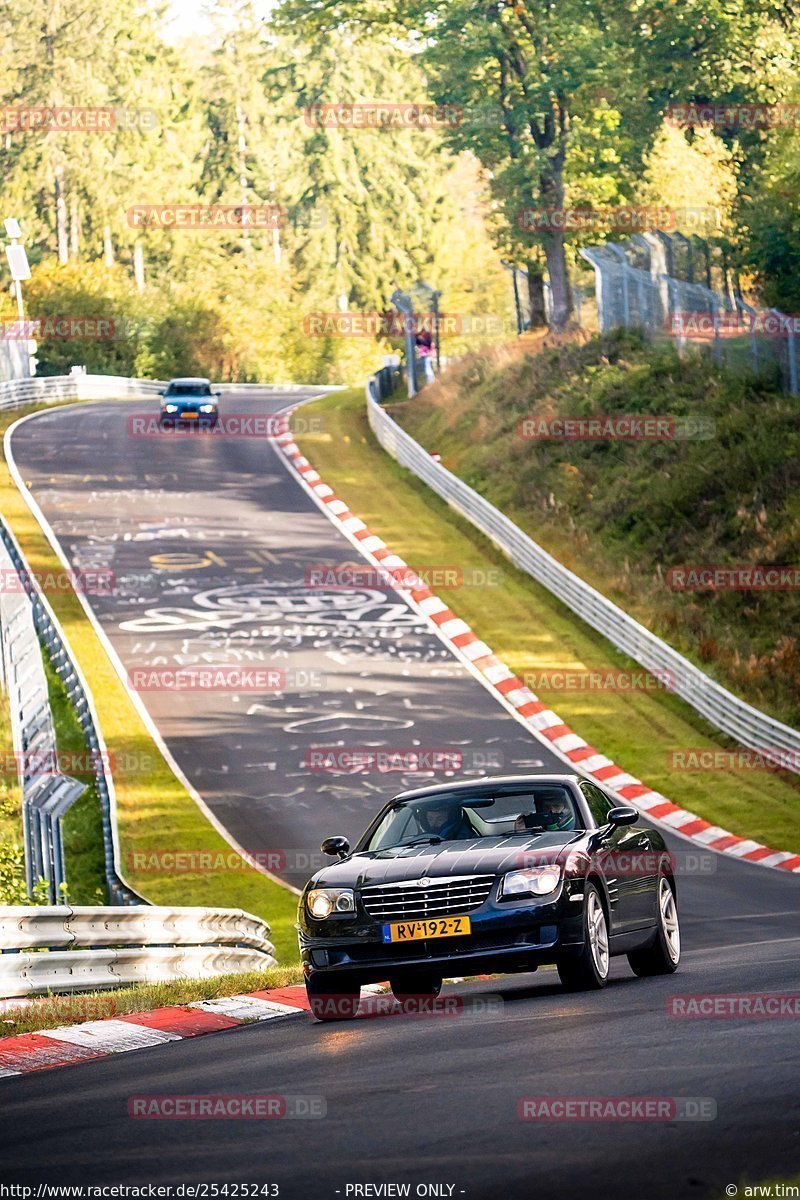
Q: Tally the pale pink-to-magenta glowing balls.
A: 0